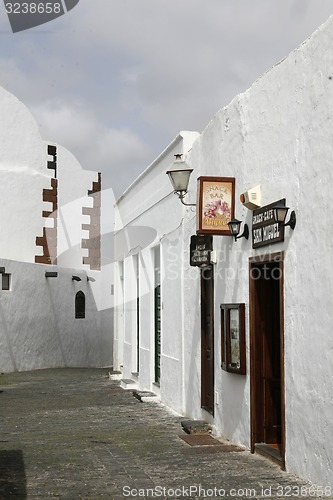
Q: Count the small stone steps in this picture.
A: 4